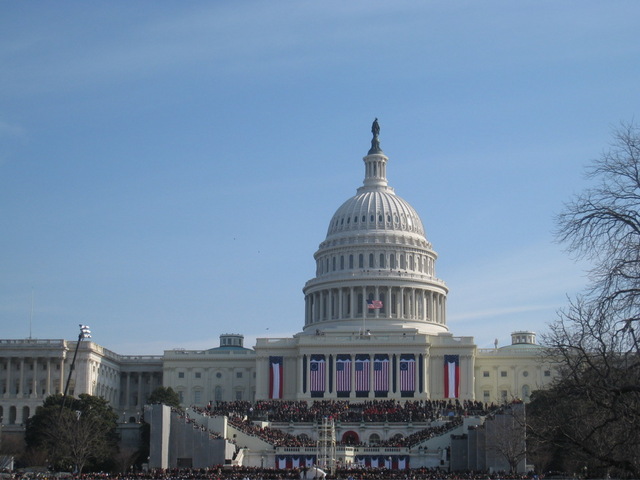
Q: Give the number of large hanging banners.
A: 7